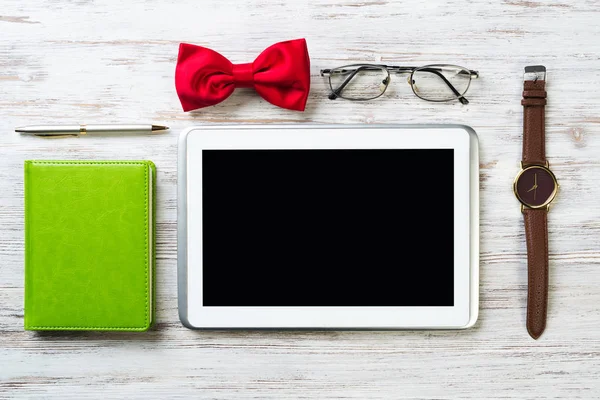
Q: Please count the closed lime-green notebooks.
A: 1